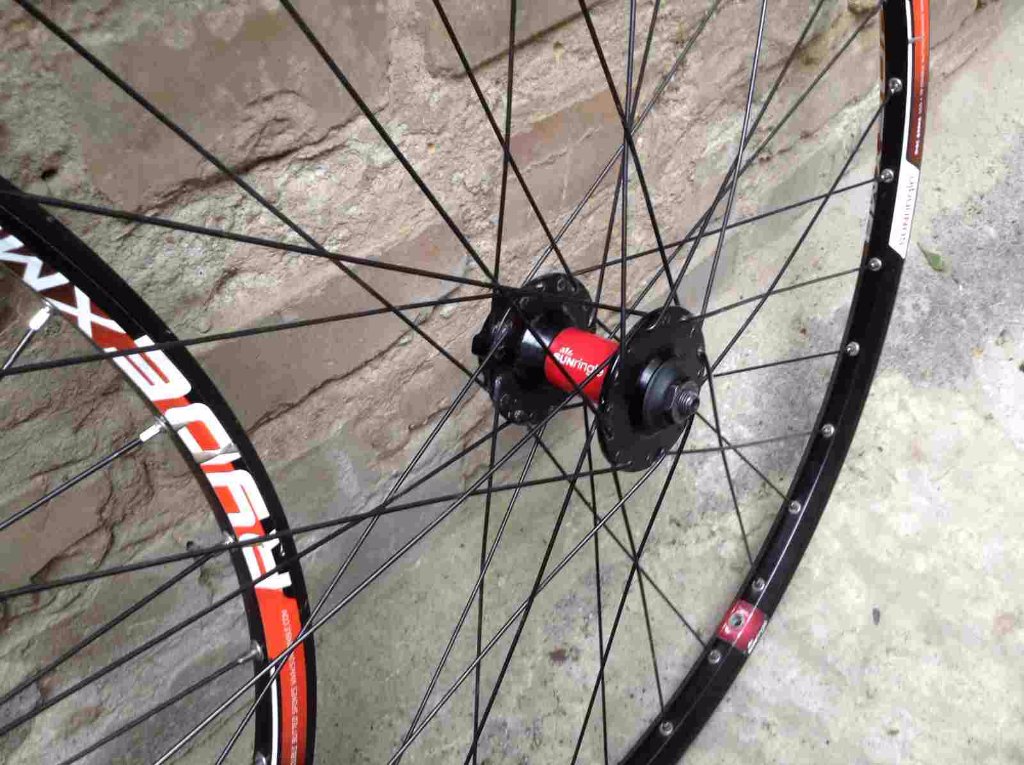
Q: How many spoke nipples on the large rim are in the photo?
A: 9